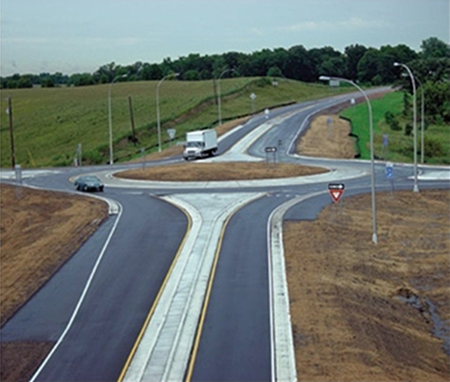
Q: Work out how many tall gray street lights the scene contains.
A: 6